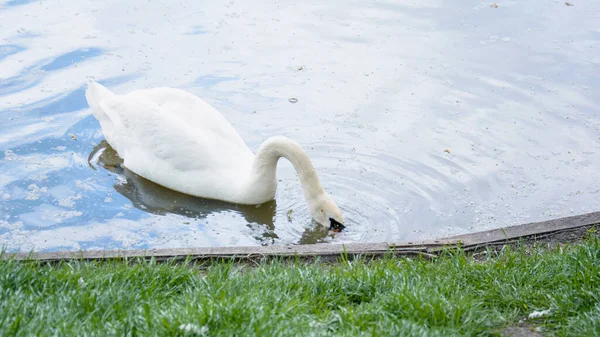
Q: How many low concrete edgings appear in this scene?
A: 1